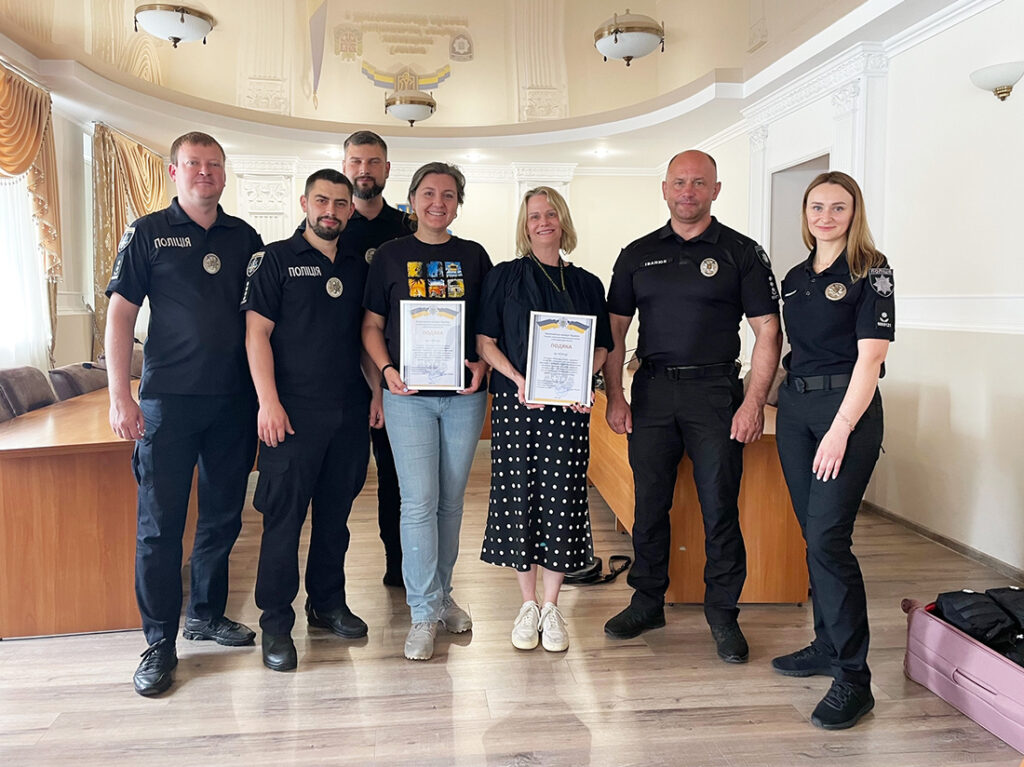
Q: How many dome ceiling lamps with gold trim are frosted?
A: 3